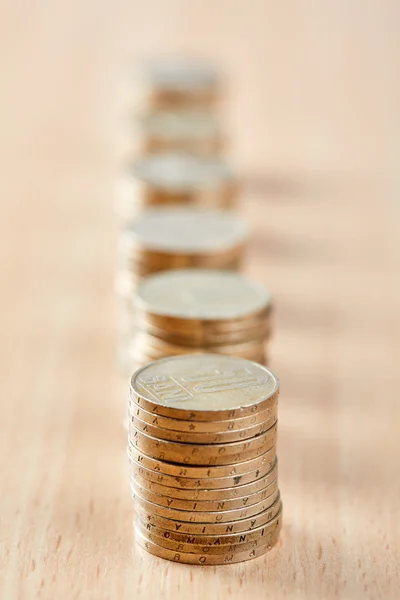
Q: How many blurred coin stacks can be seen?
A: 5